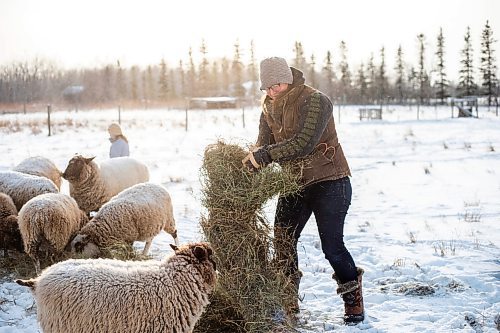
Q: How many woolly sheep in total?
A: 7